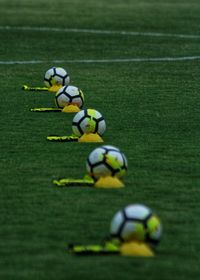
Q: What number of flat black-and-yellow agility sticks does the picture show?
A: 5